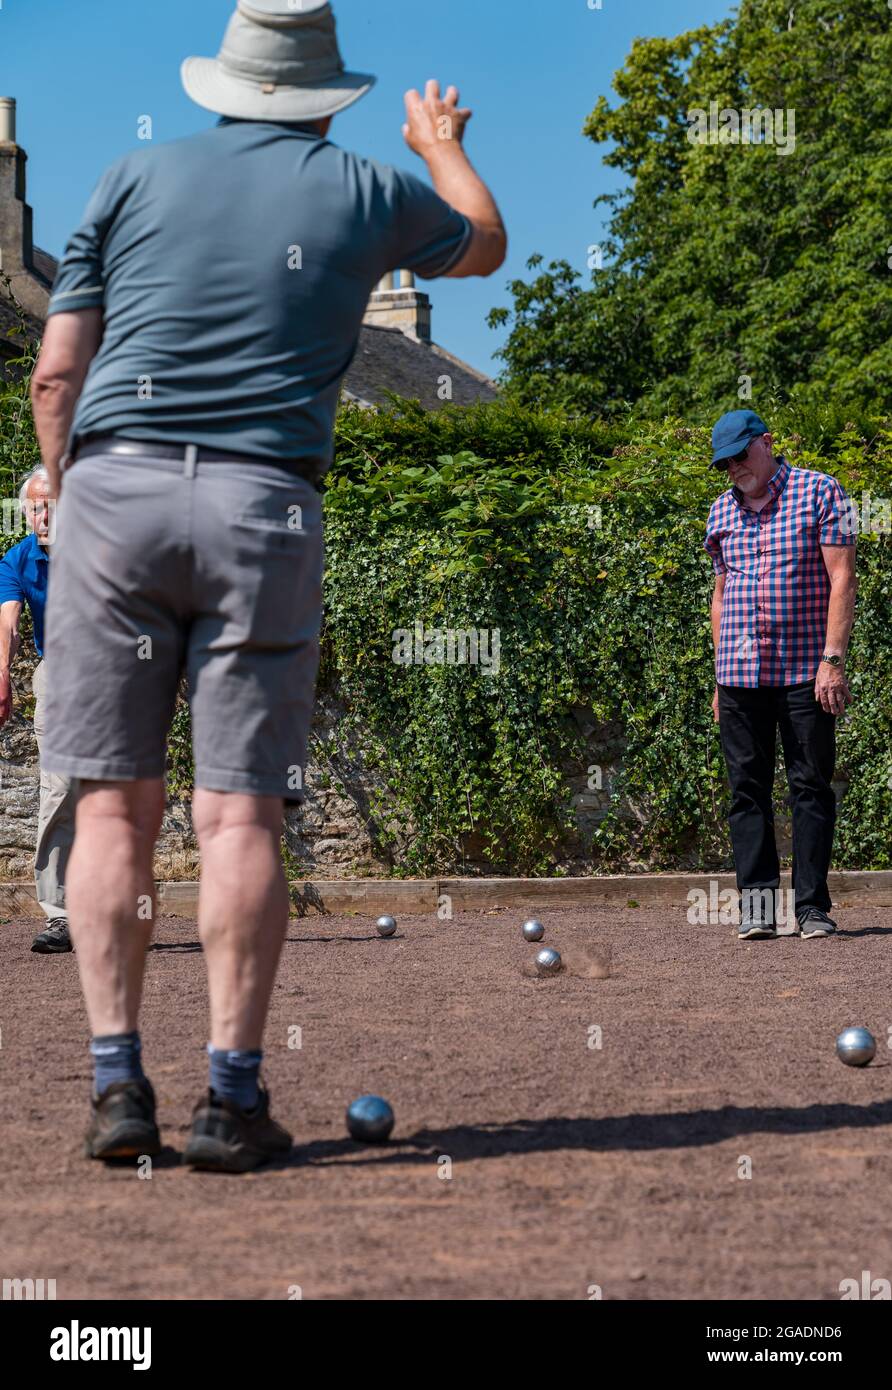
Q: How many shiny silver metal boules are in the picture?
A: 5